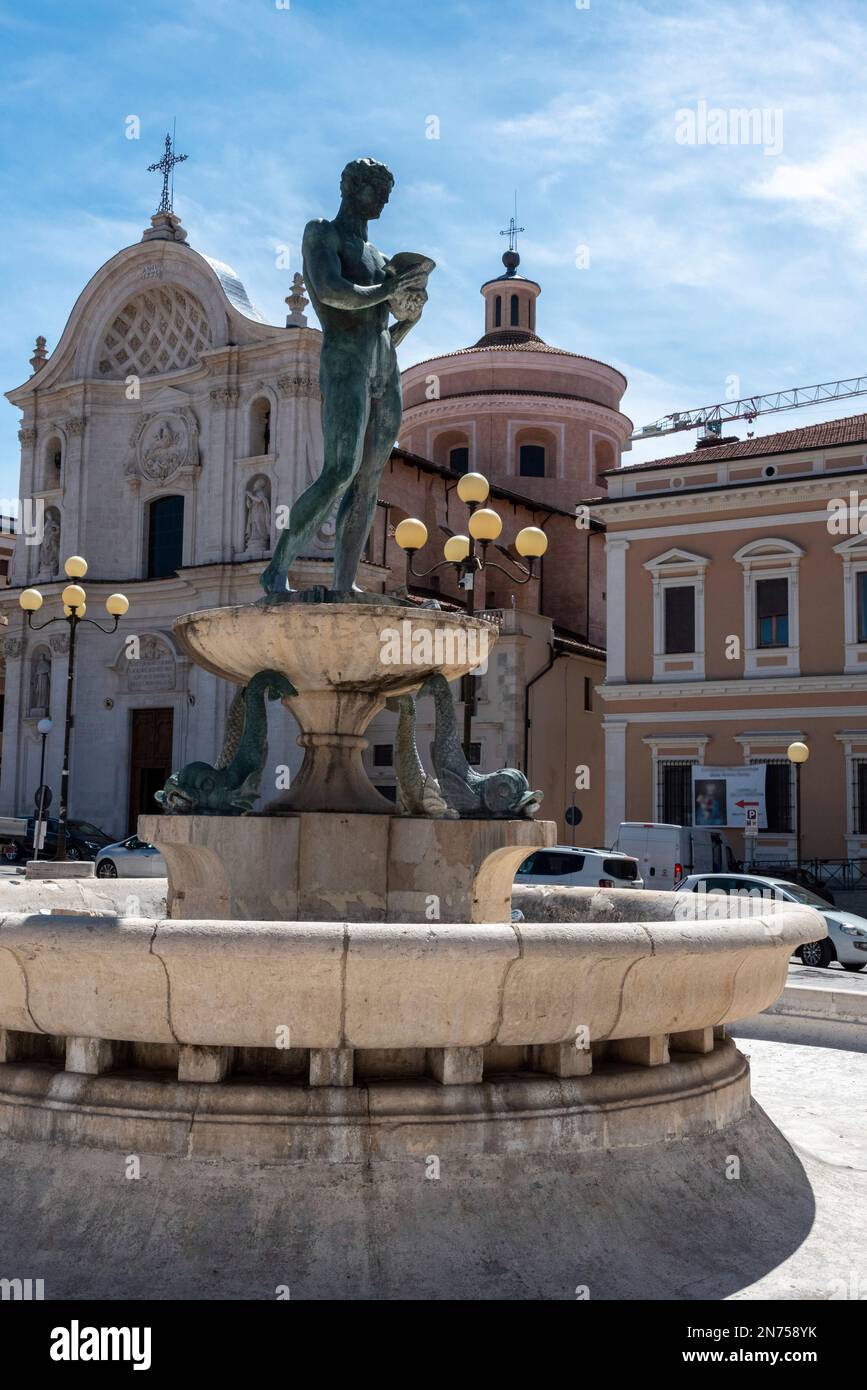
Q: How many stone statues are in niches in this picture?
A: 3